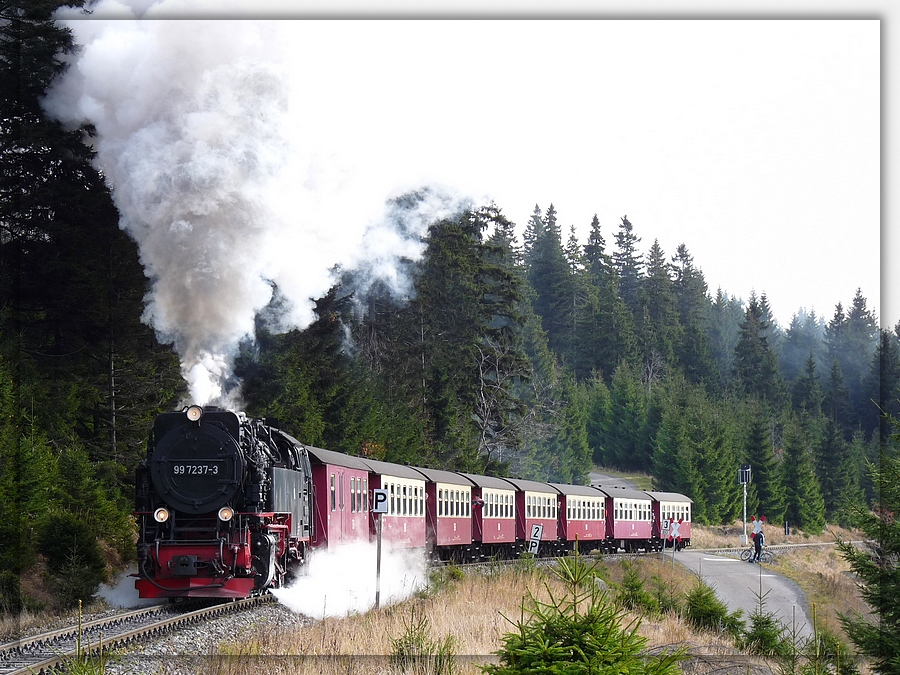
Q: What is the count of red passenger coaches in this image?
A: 8